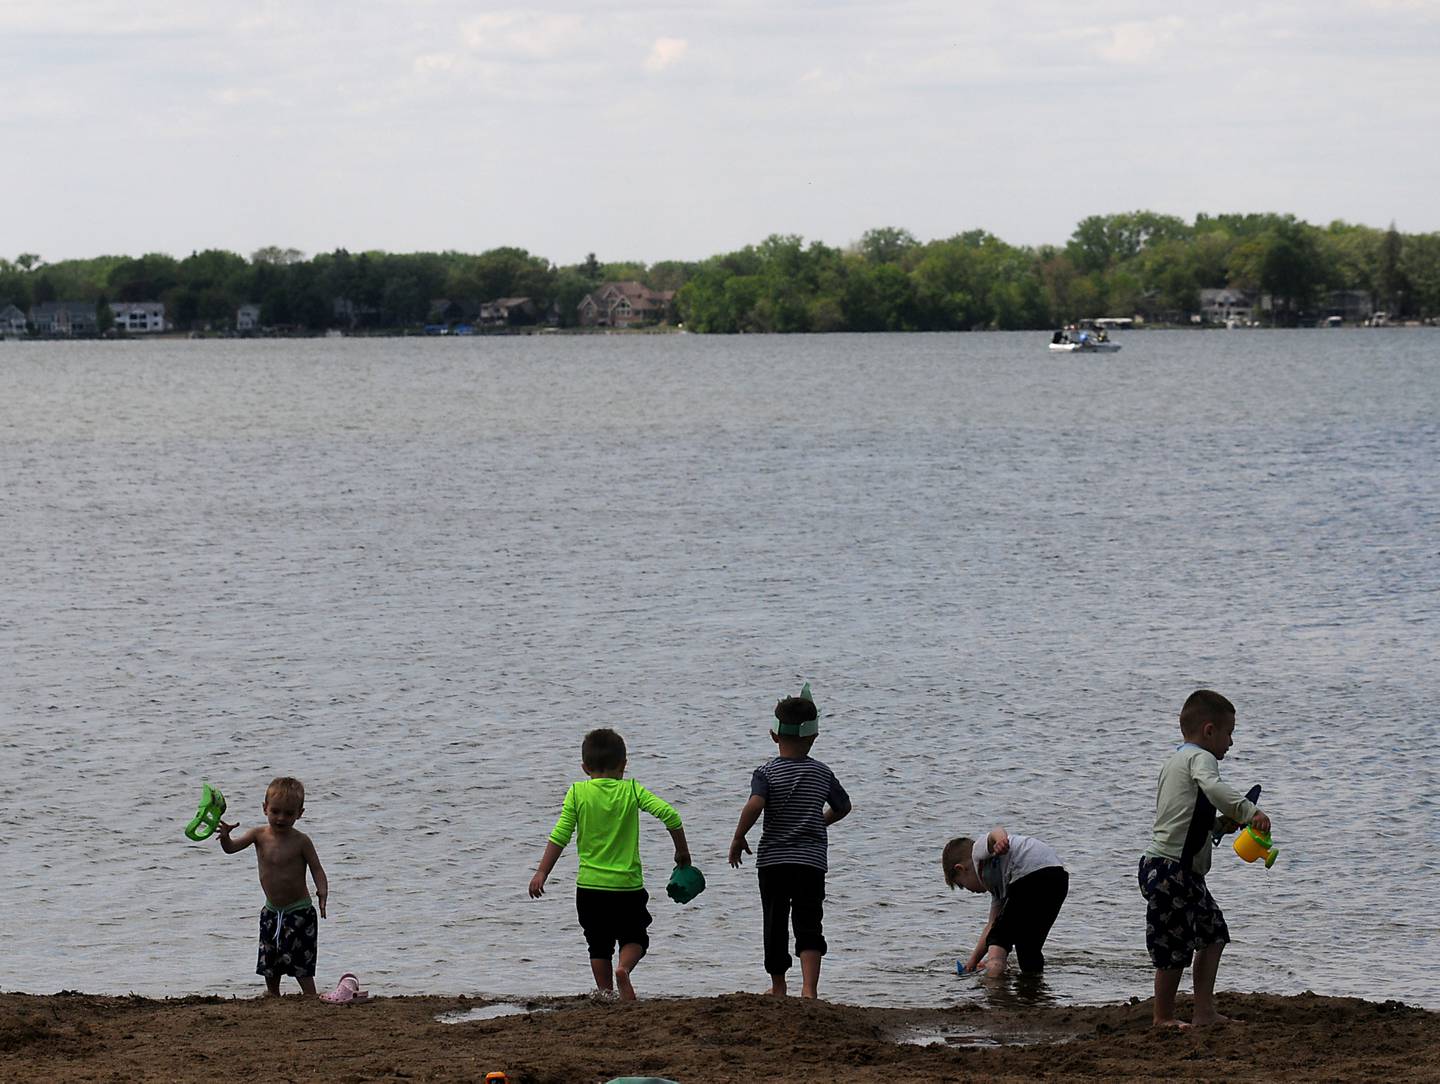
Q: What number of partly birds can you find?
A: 0